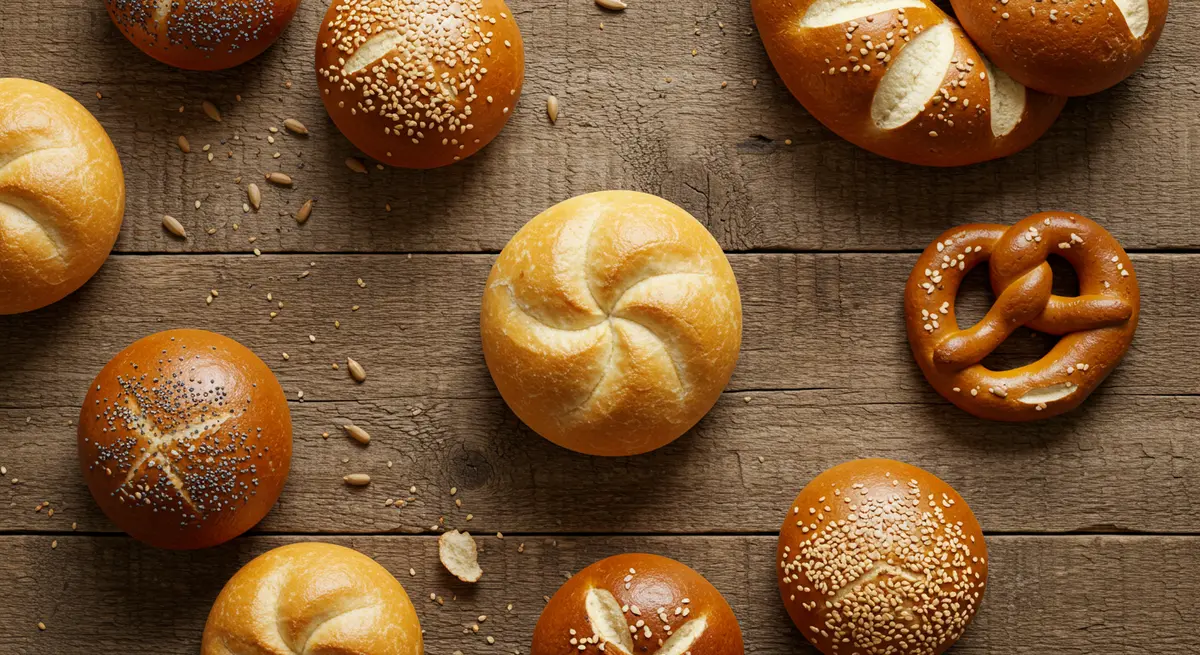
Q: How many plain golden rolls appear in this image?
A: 3